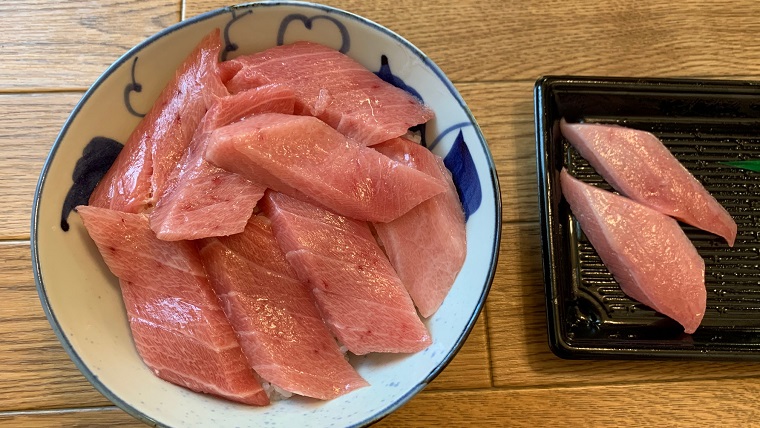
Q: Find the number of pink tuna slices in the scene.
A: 10